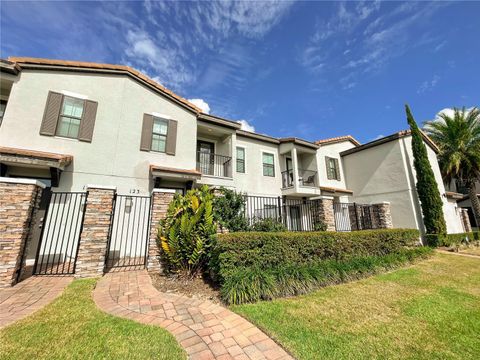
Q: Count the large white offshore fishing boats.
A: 0